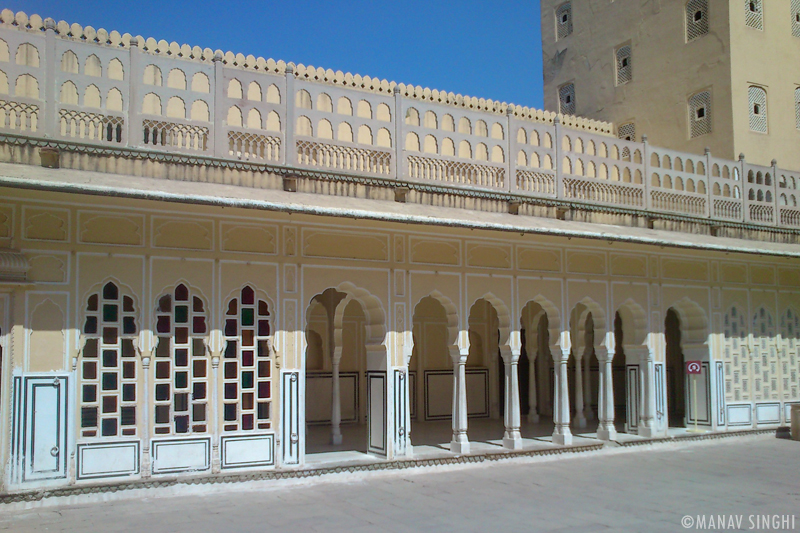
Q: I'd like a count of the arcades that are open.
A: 7